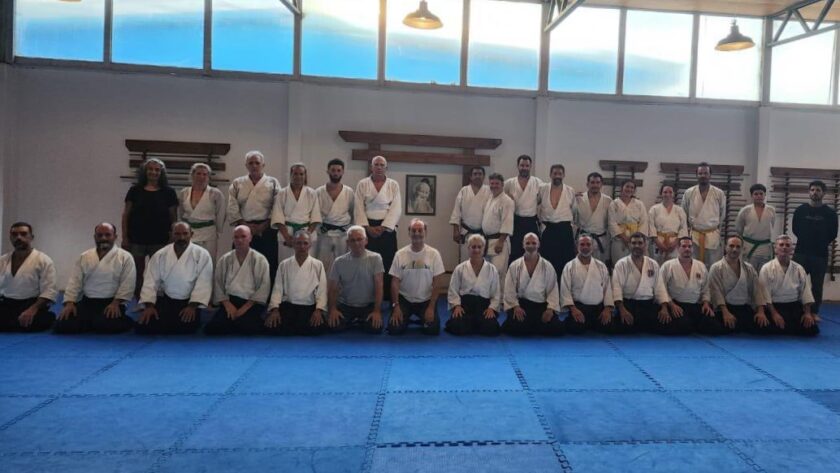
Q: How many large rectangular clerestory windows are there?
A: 10